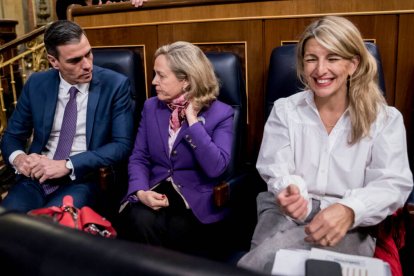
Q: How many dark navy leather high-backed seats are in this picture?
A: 3